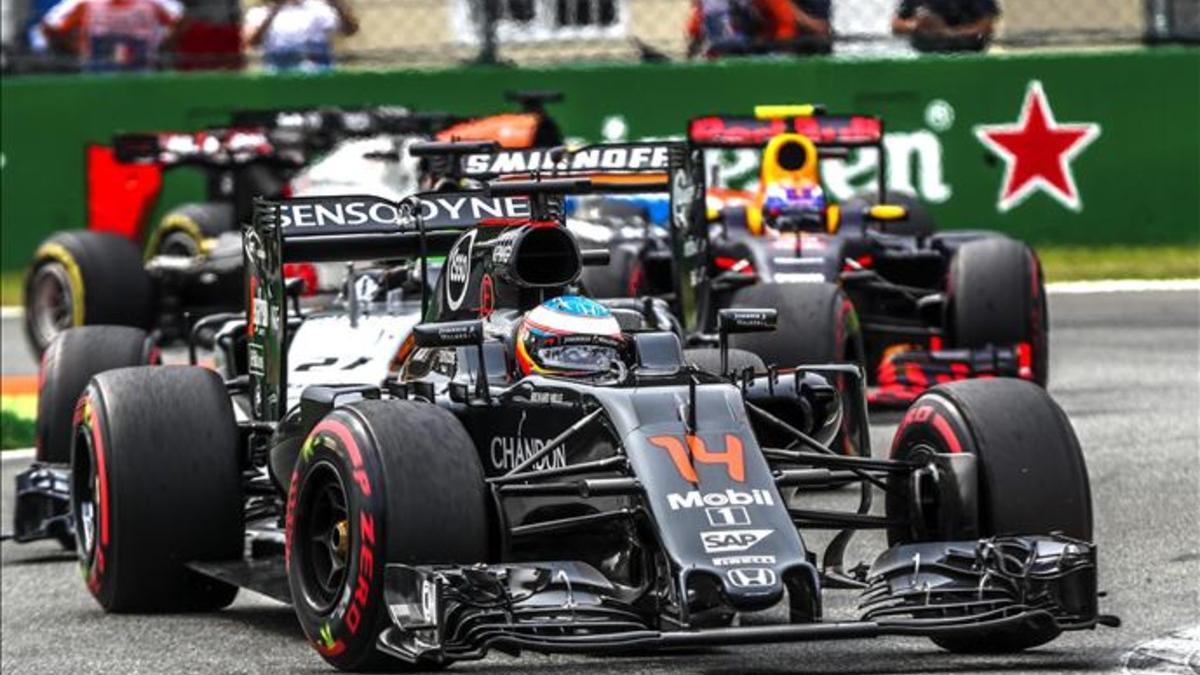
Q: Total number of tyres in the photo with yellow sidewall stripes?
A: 2